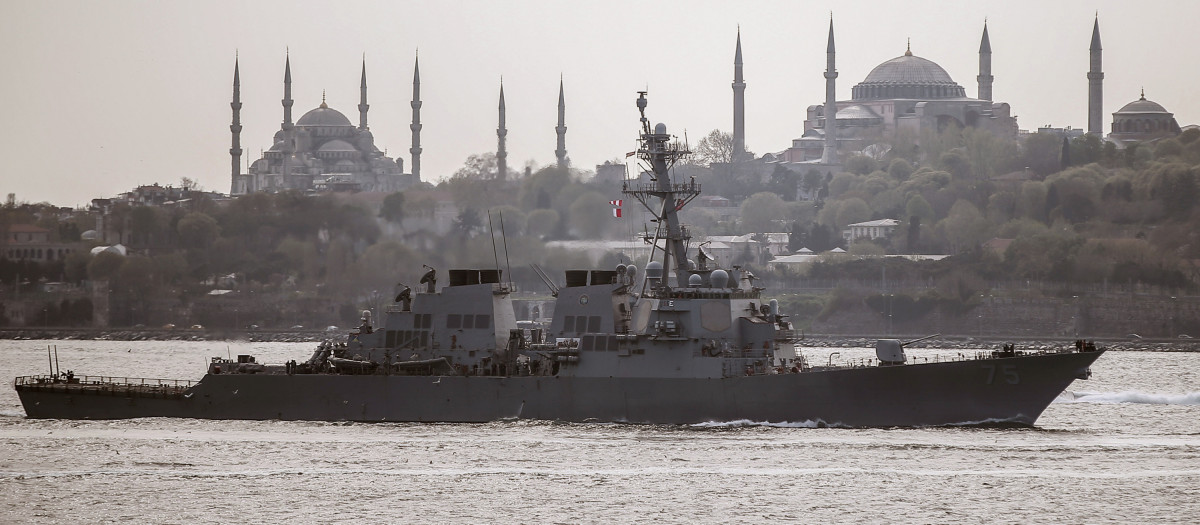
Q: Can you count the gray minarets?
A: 10